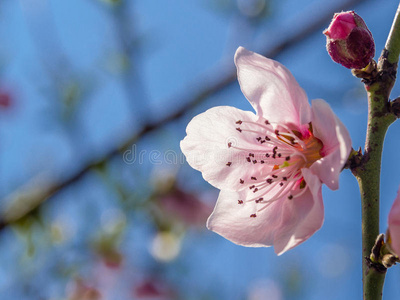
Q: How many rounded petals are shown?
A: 5